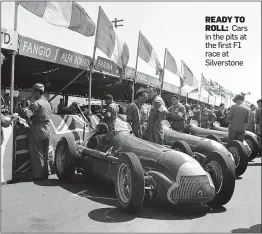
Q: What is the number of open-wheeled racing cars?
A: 4